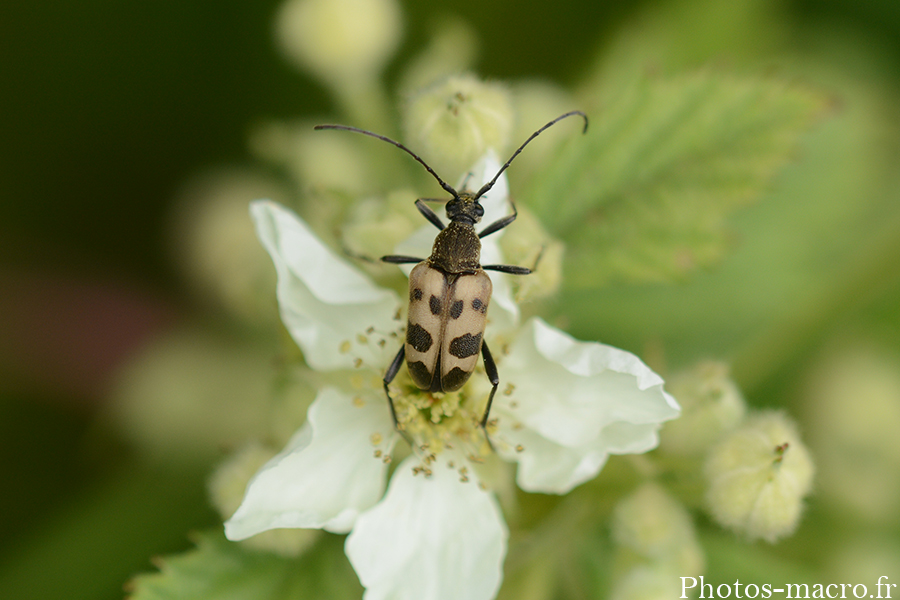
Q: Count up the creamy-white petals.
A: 5